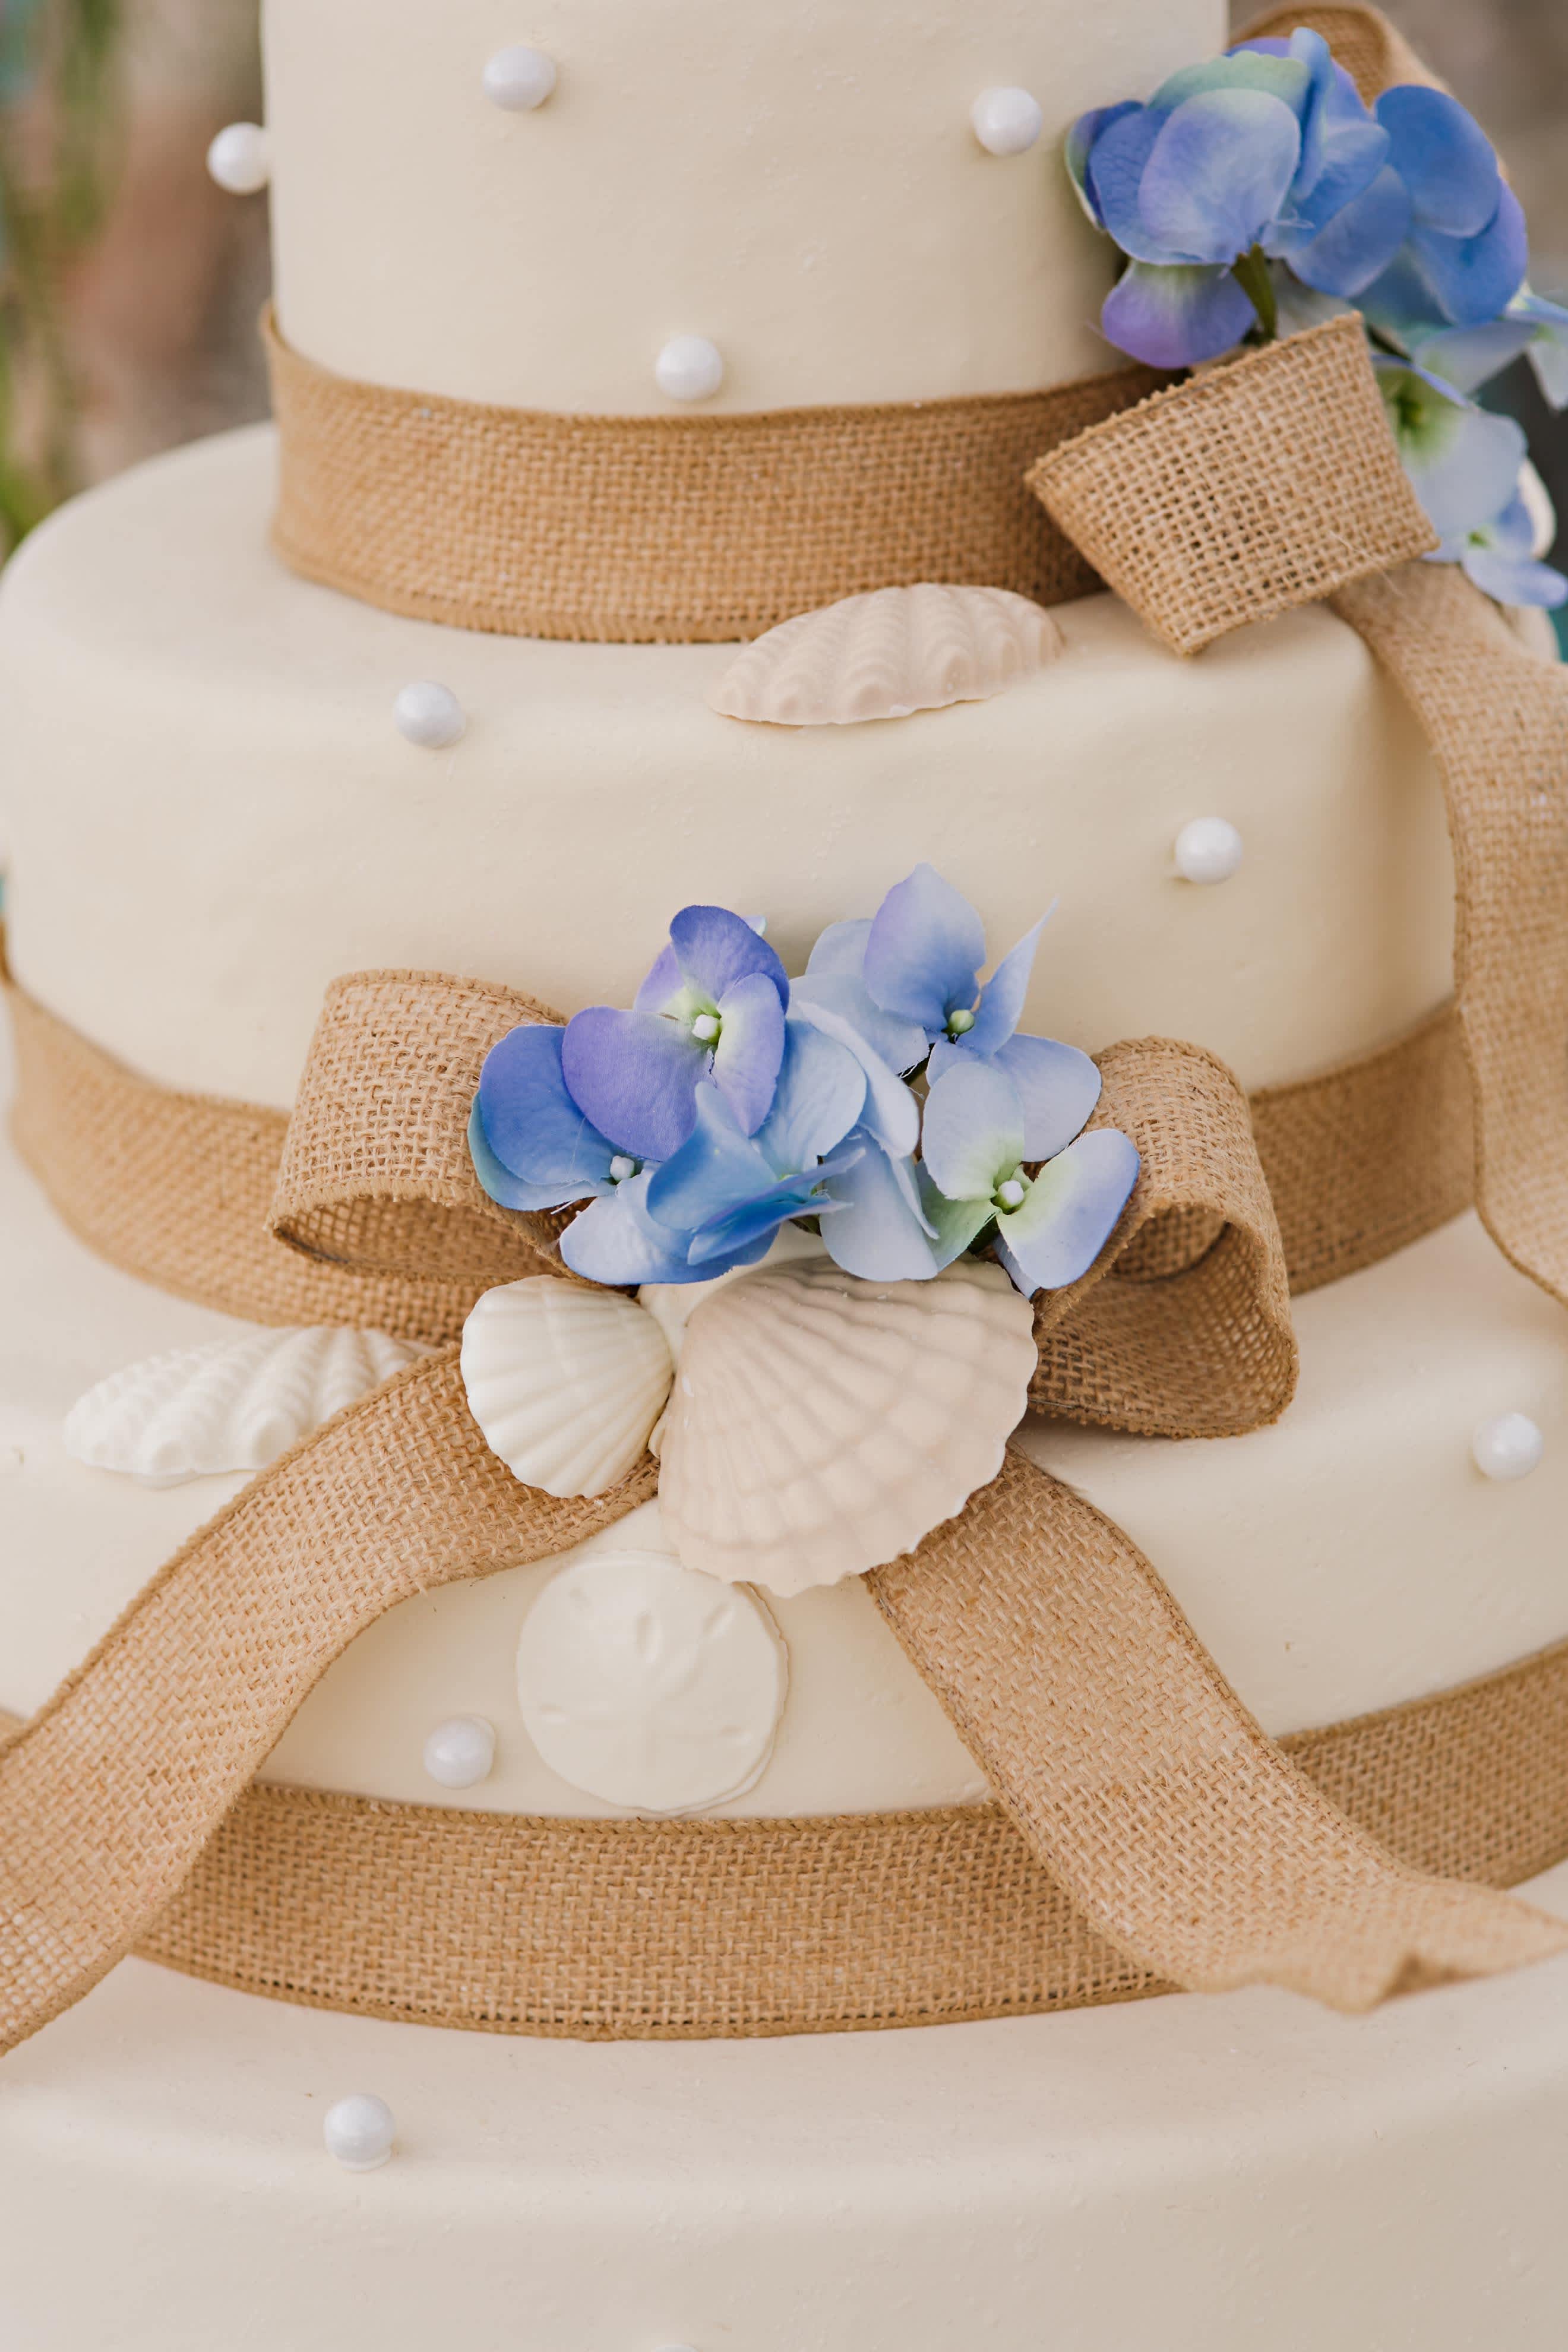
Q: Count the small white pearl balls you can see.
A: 9